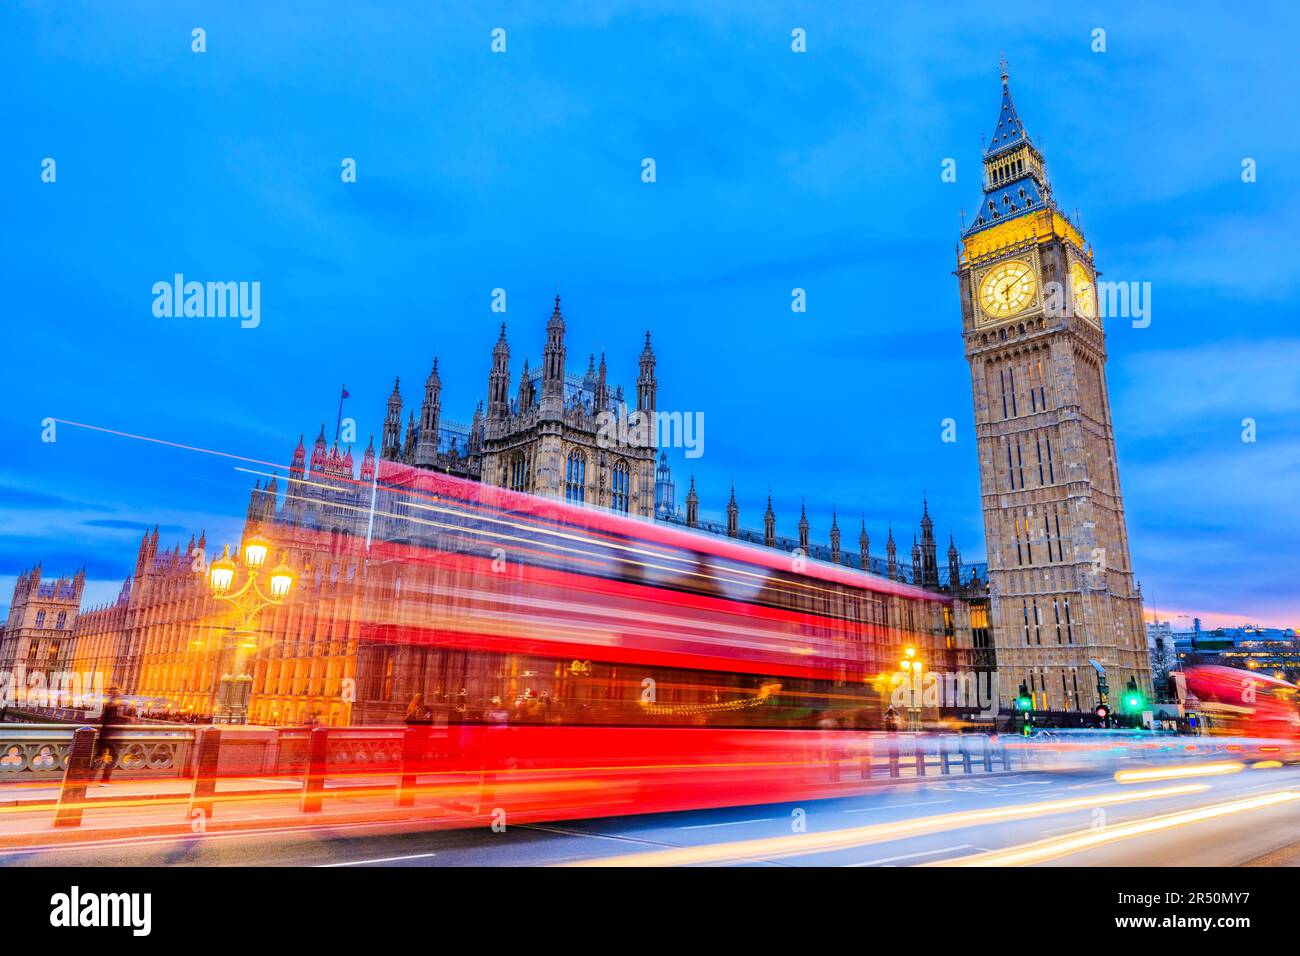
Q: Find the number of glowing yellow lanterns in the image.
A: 6